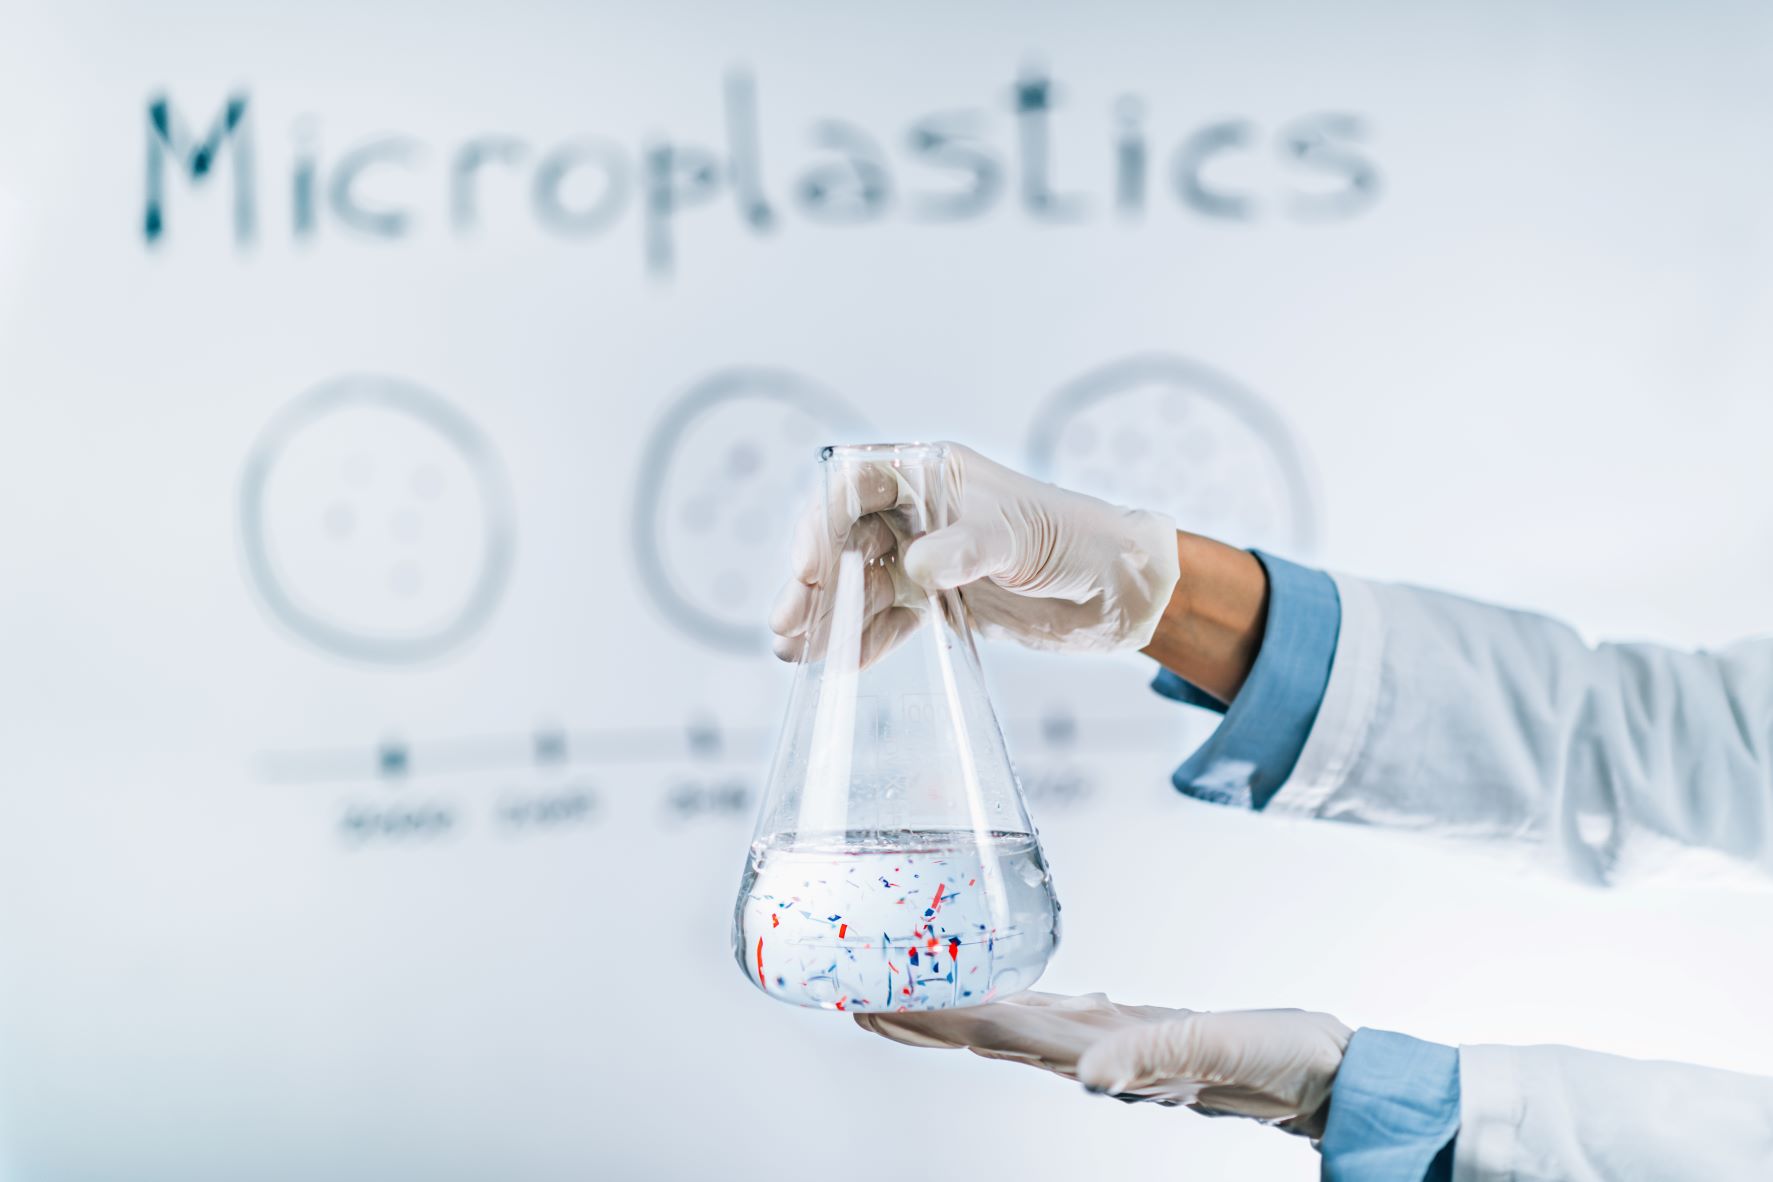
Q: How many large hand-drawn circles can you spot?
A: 3